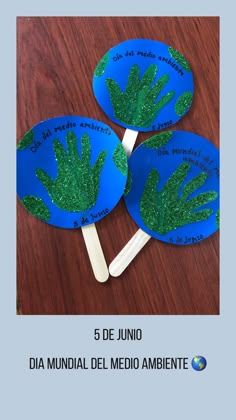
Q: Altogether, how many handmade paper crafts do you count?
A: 3